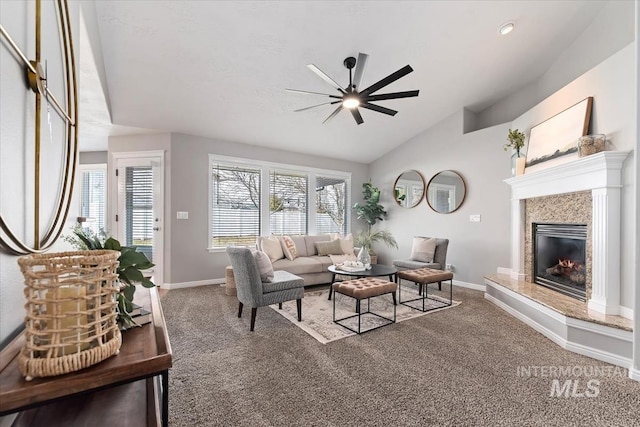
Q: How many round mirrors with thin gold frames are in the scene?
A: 2